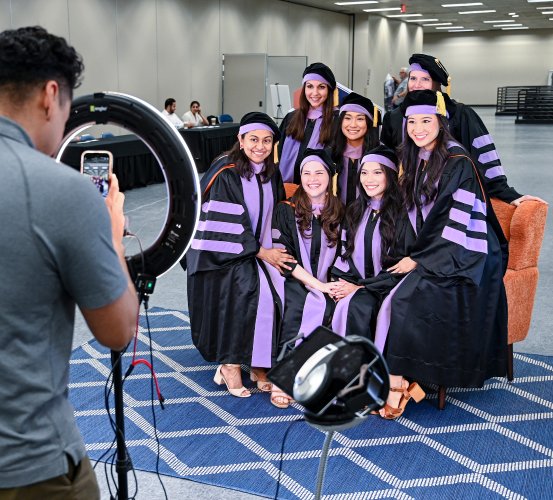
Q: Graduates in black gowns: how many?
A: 7